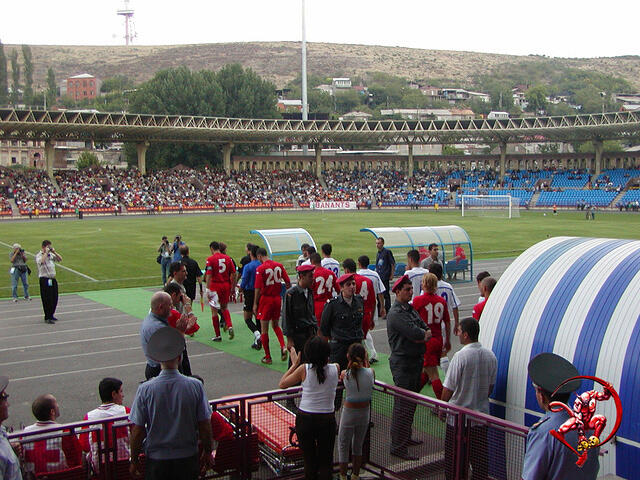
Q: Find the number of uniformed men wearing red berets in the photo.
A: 3